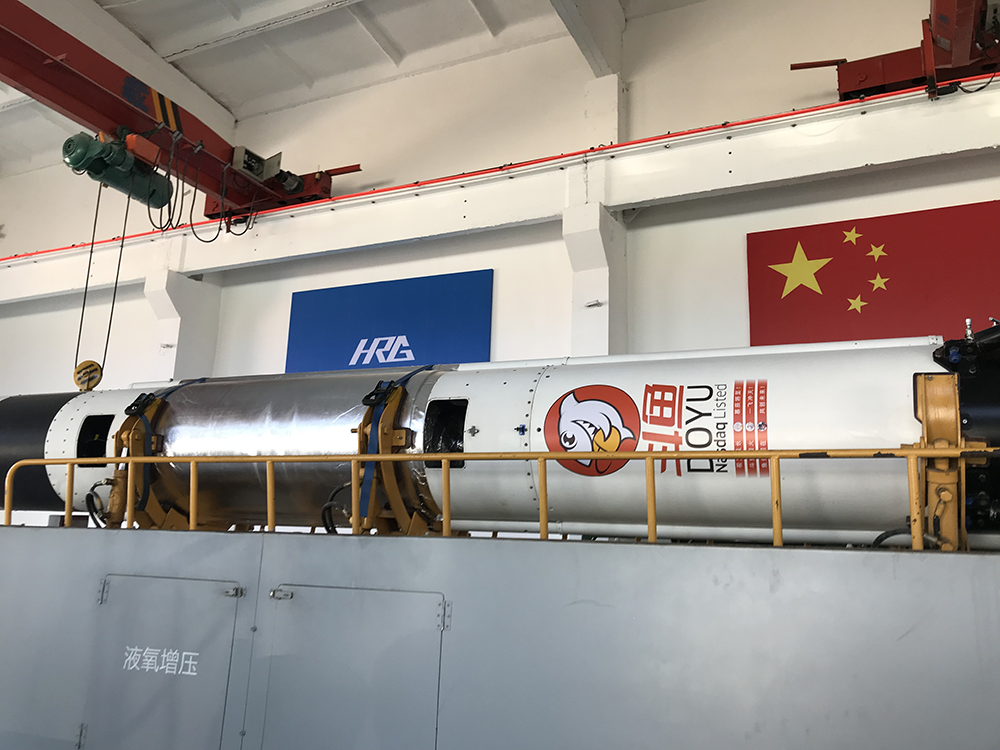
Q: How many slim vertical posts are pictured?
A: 11